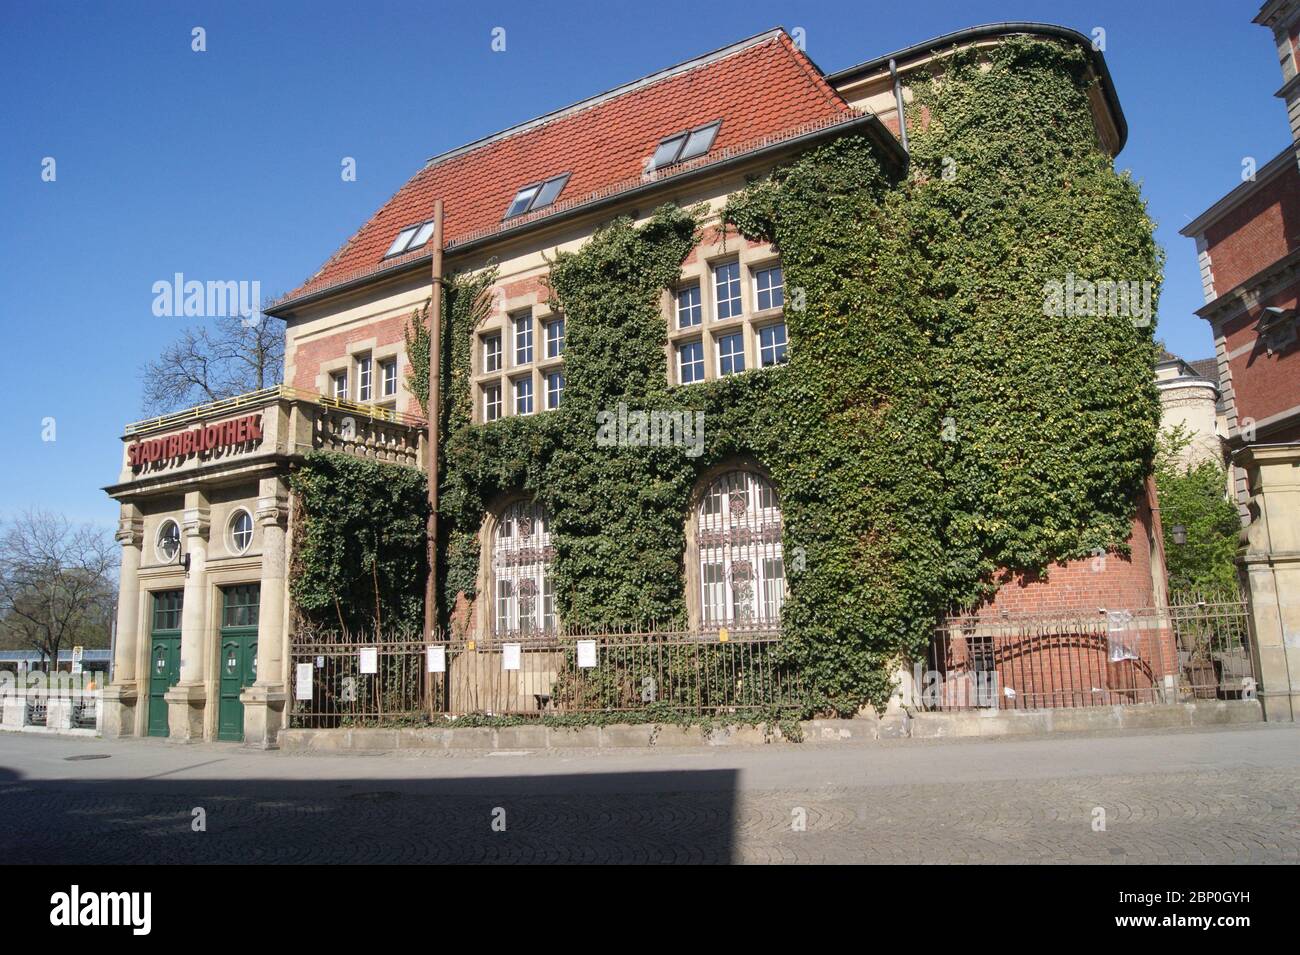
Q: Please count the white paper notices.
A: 5